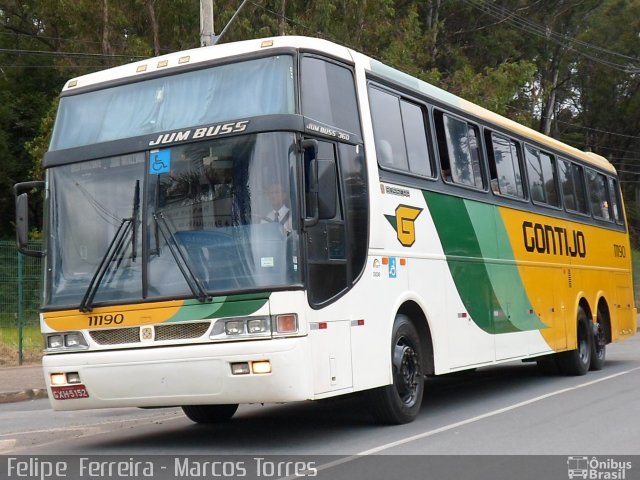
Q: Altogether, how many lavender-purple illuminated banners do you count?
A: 0